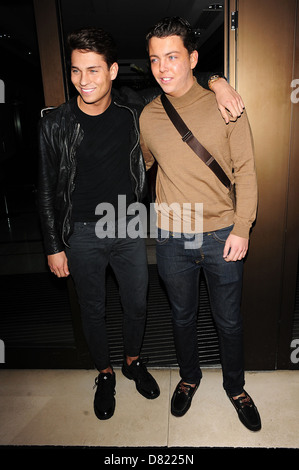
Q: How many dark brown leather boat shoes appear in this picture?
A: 2